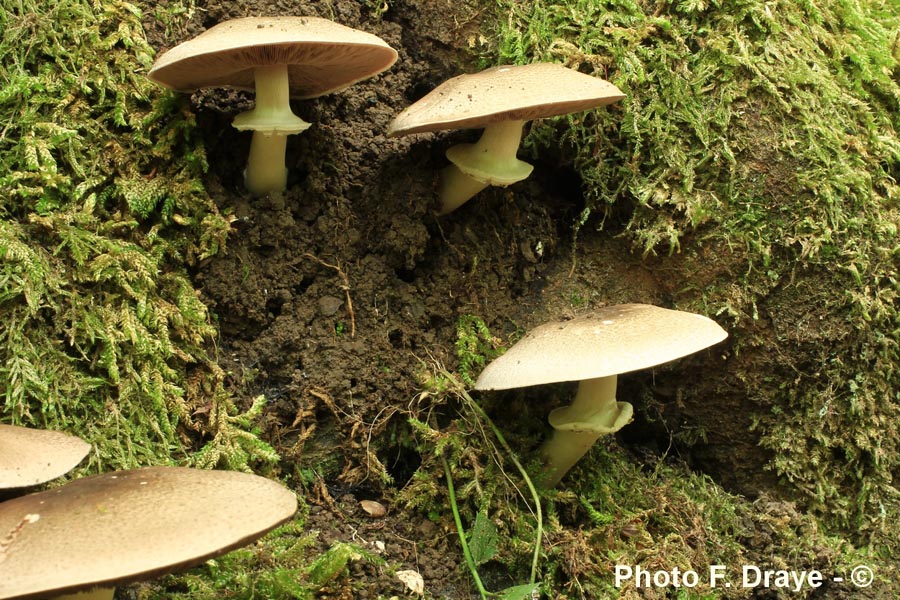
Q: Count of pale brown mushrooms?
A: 5